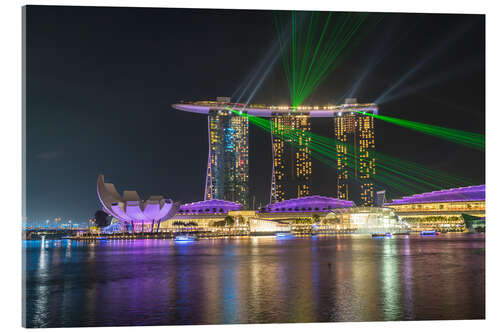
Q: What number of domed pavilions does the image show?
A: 3